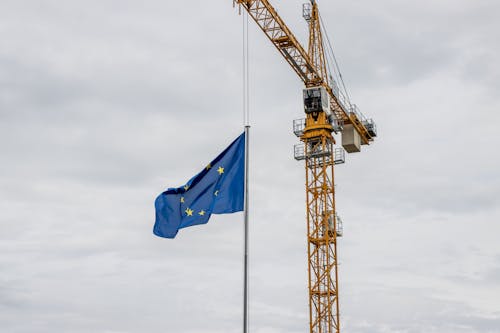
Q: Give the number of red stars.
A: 0